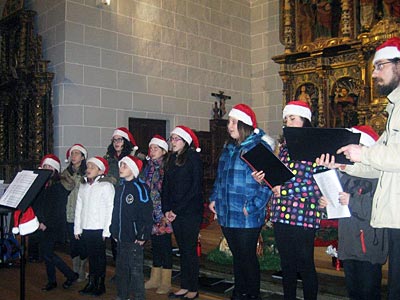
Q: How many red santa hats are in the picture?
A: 12